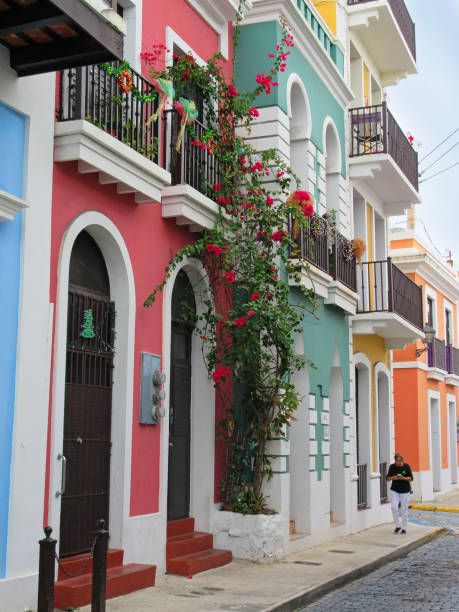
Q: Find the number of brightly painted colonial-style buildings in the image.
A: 5